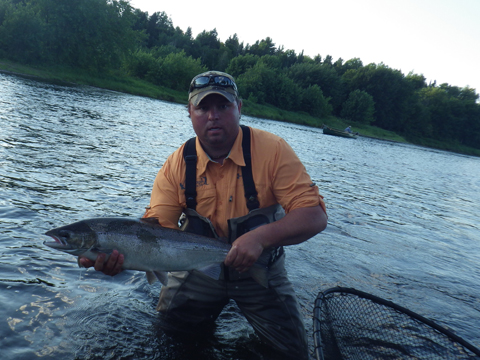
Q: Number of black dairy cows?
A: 0